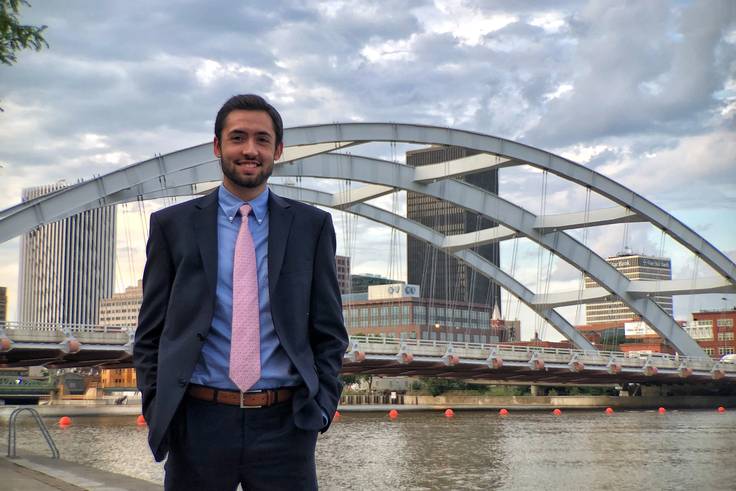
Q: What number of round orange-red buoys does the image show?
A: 10